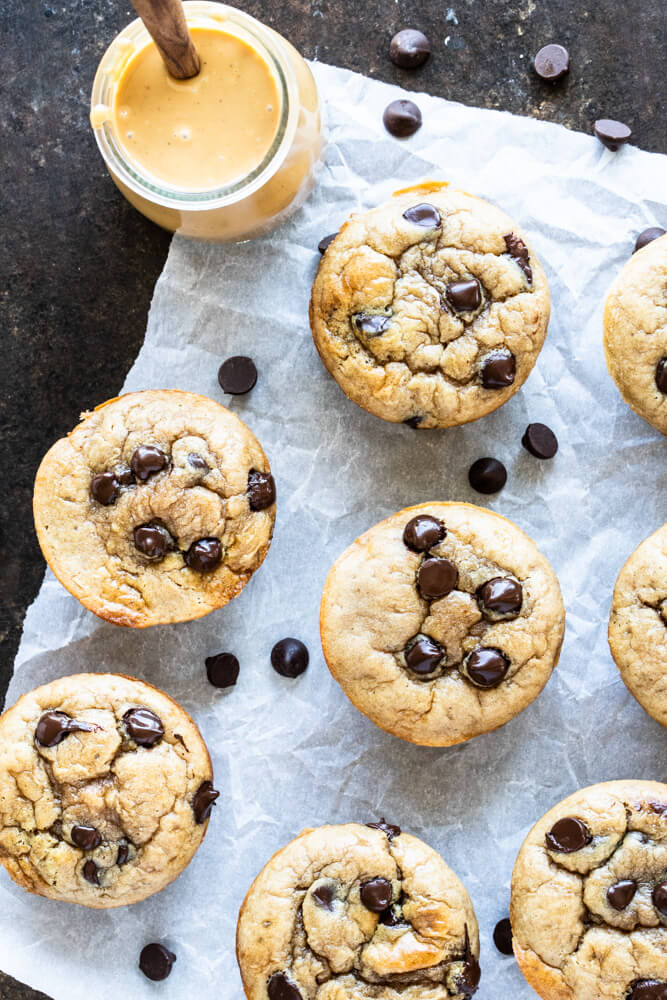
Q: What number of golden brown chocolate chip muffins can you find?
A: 8